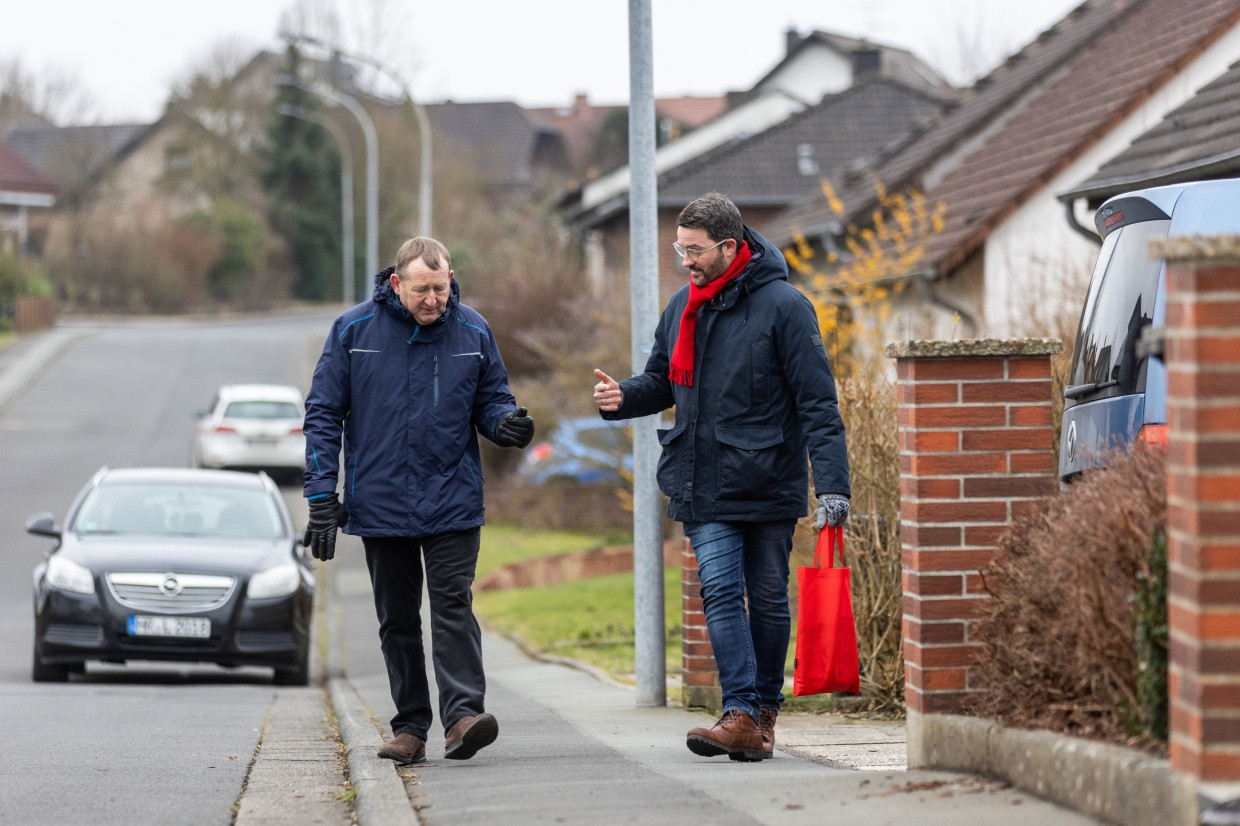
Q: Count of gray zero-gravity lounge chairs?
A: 0